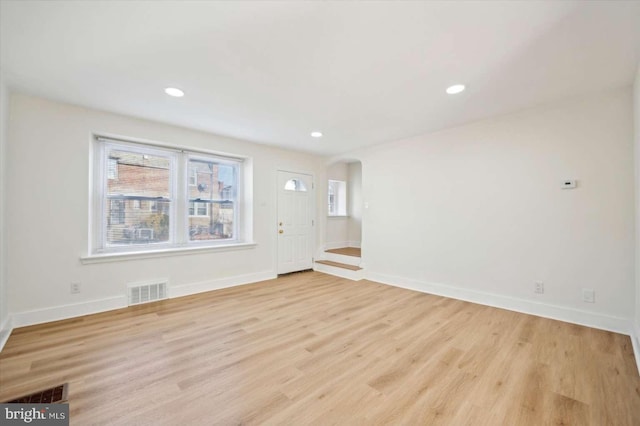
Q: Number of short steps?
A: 2